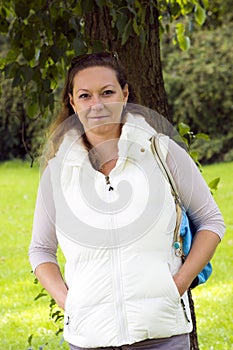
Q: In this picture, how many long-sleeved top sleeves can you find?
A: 2